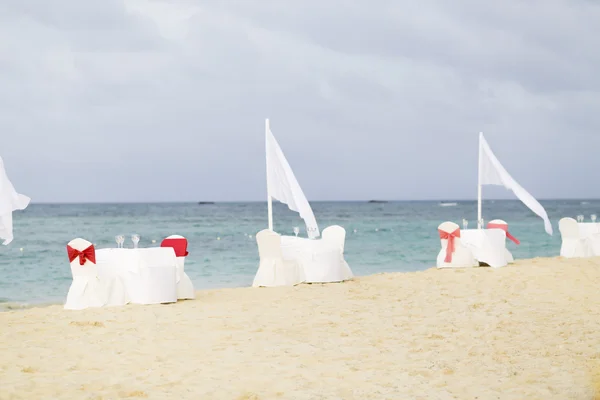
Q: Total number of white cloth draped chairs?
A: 7